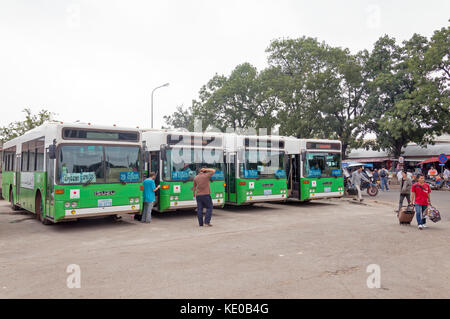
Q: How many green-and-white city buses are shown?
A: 4